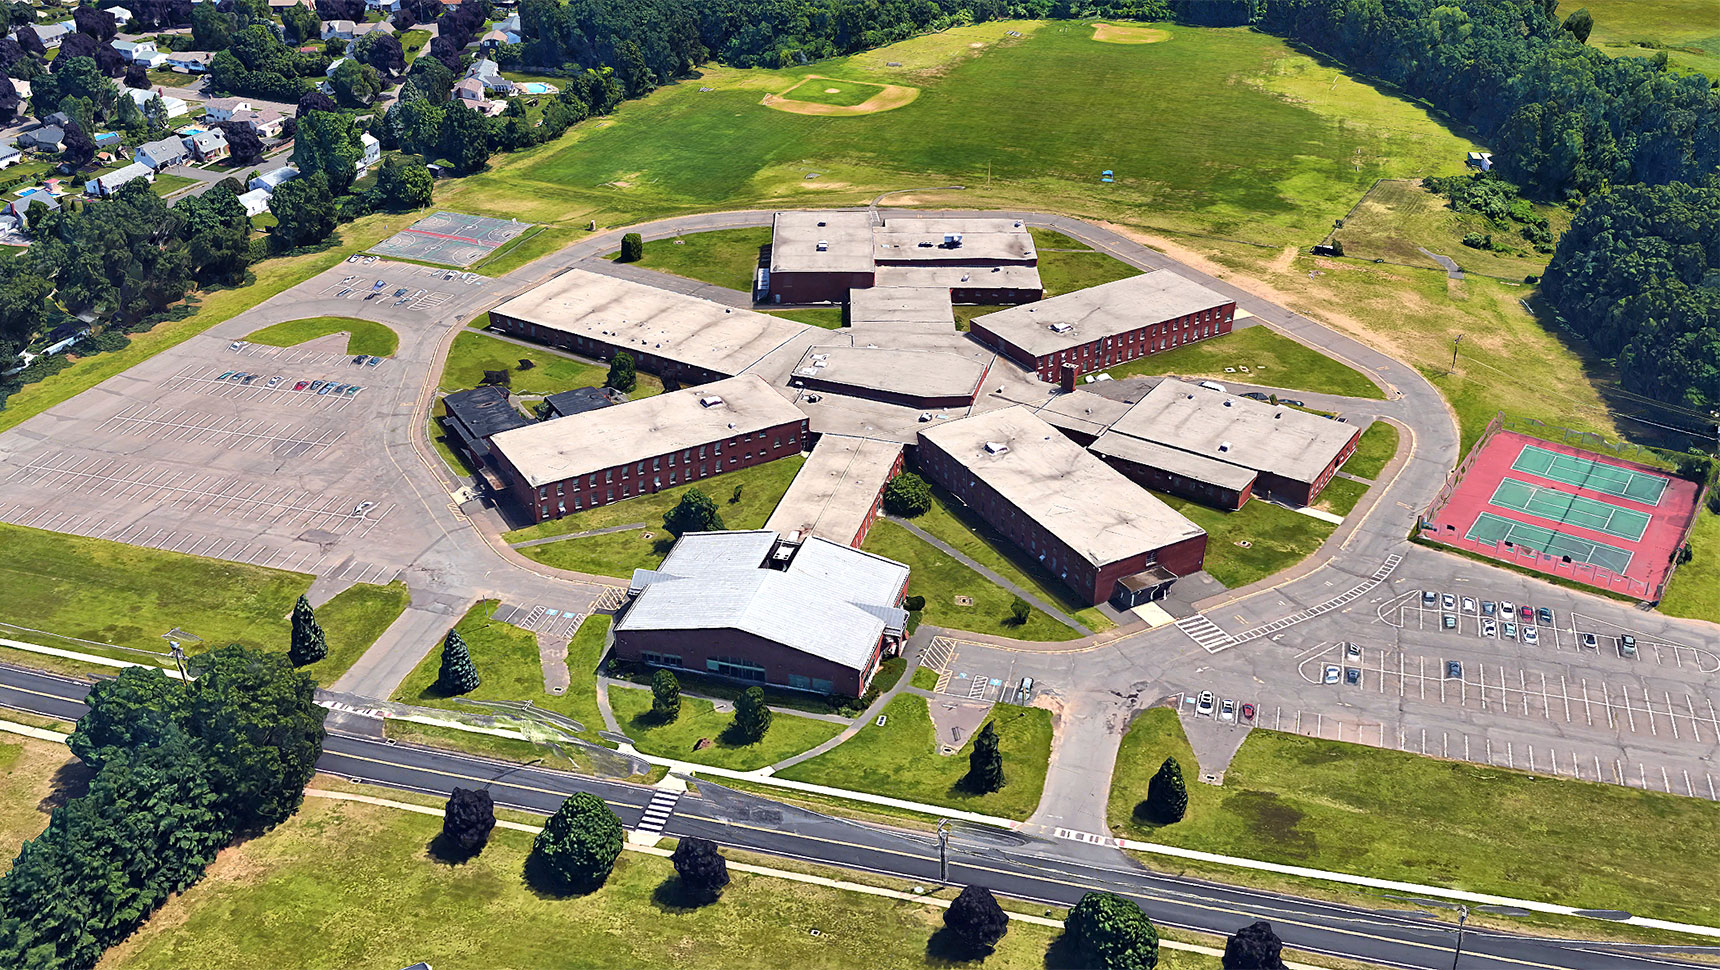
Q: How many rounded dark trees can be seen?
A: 4